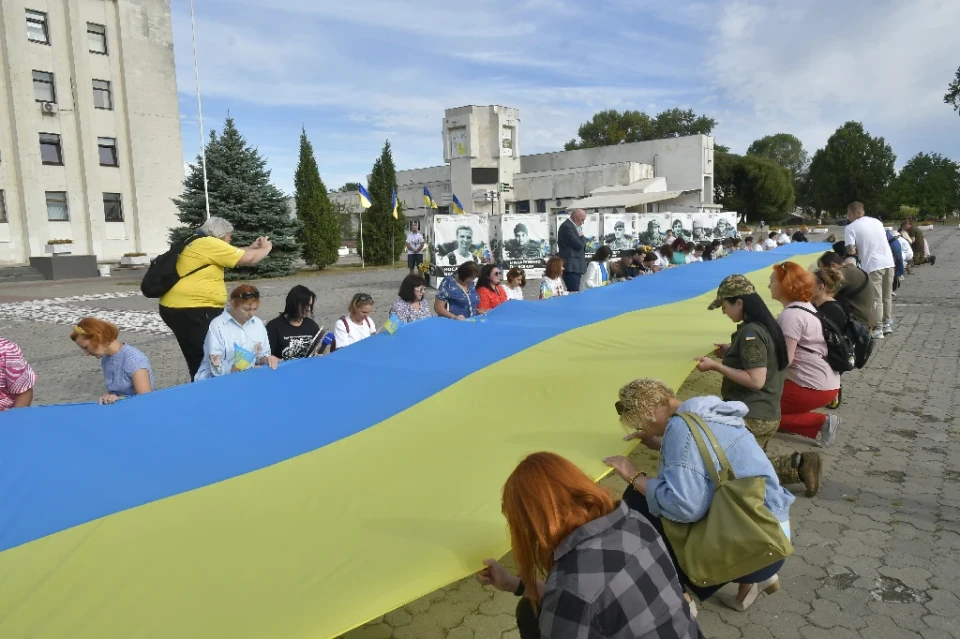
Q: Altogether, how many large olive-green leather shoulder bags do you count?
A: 1